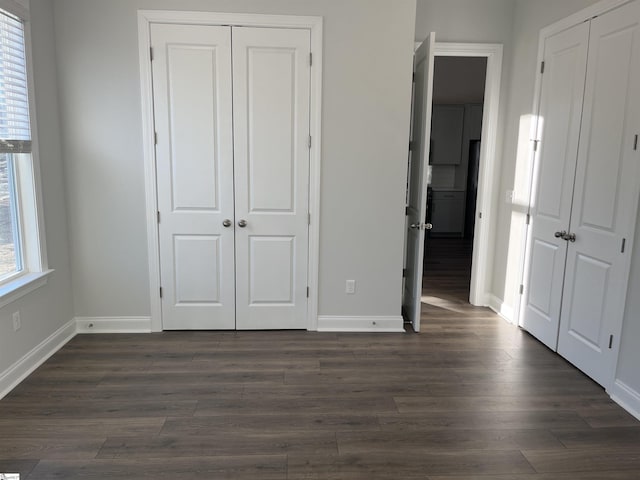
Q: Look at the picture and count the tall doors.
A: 5